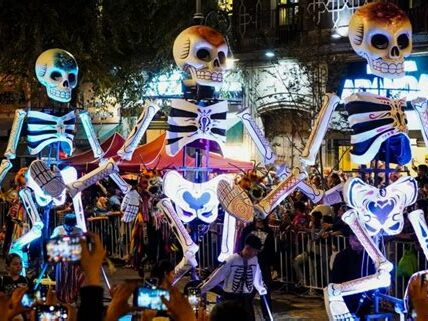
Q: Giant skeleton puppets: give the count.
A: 3